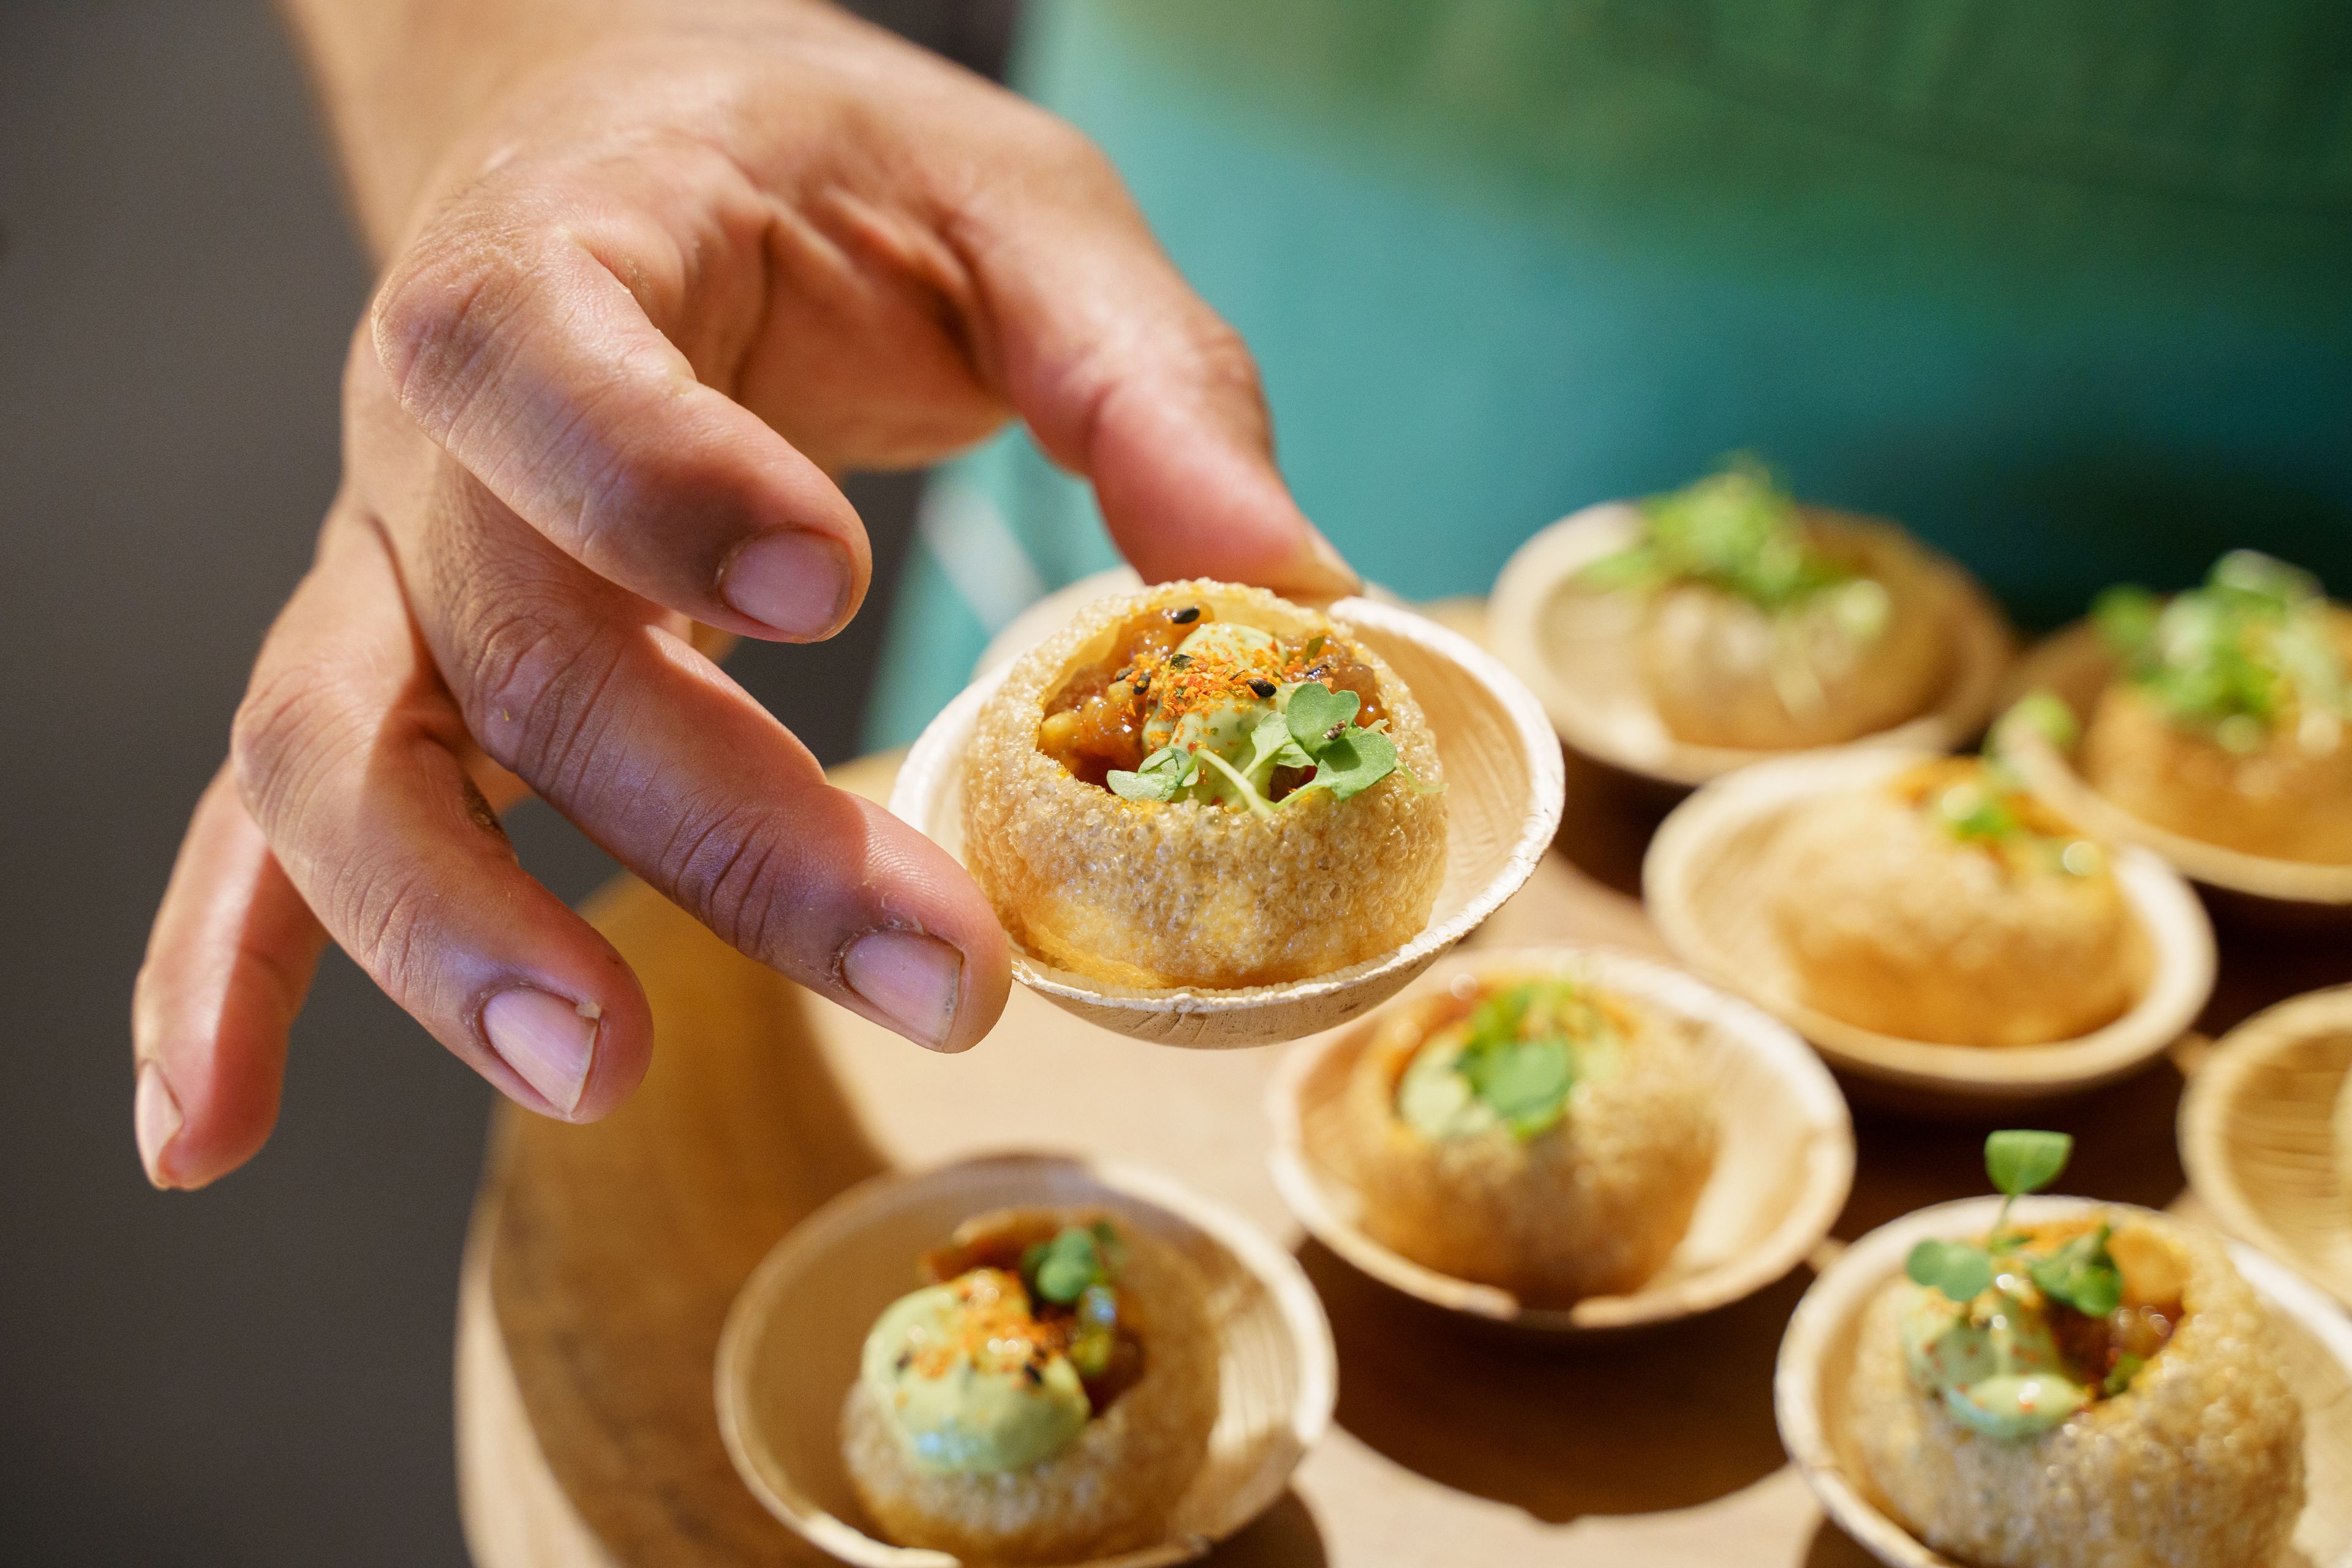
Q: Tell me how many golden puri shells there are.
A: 7